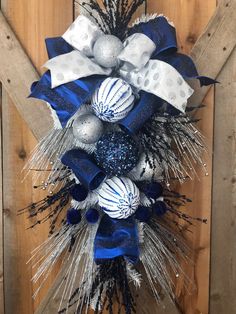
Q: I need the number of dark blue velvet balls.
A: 6